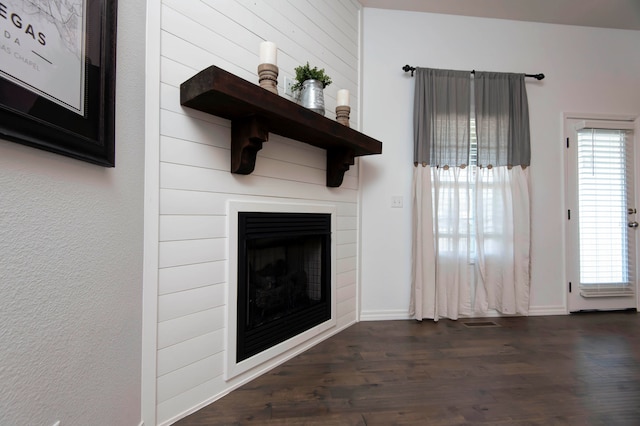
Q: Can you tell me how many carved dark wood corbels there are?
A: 2